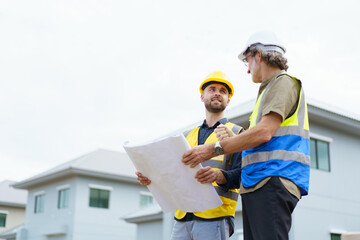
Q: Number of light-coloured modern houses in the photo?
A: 3